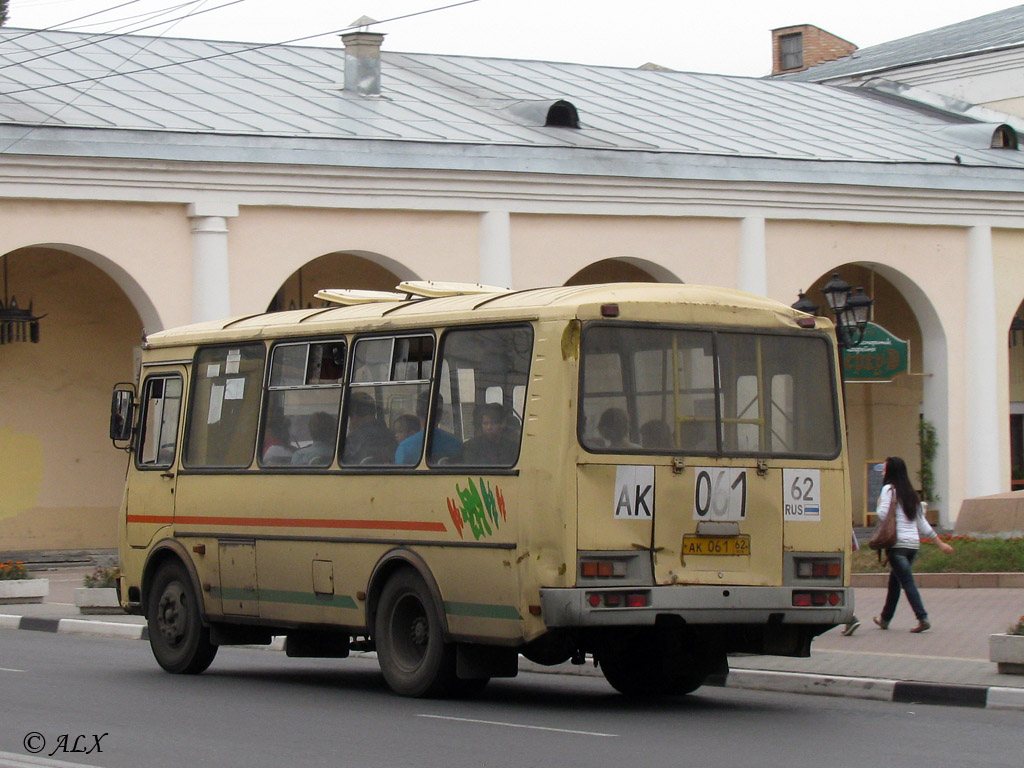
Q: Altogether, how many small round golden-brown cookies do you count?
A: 0